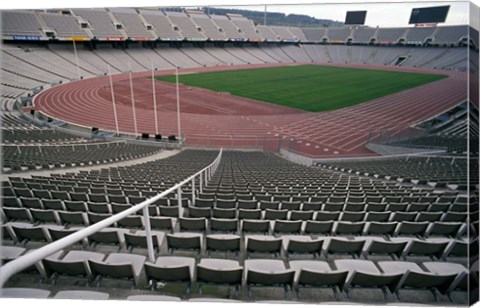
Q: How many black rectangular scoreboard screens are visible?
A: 2